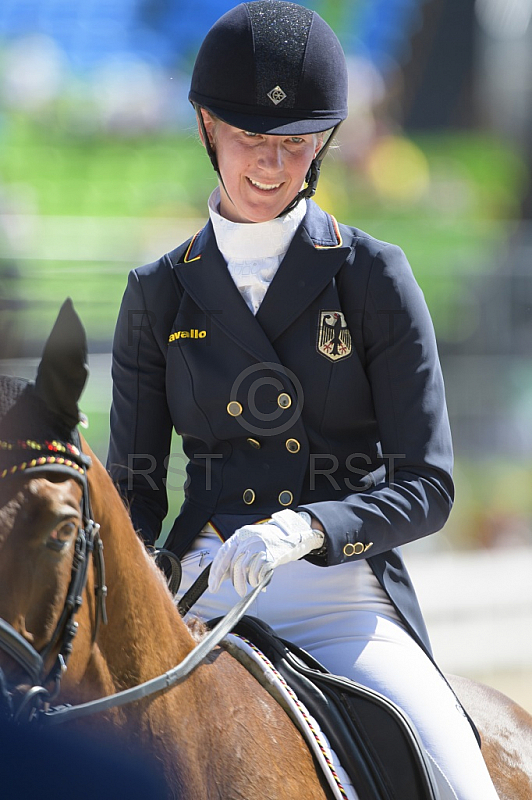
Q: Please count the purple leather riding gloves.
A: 0